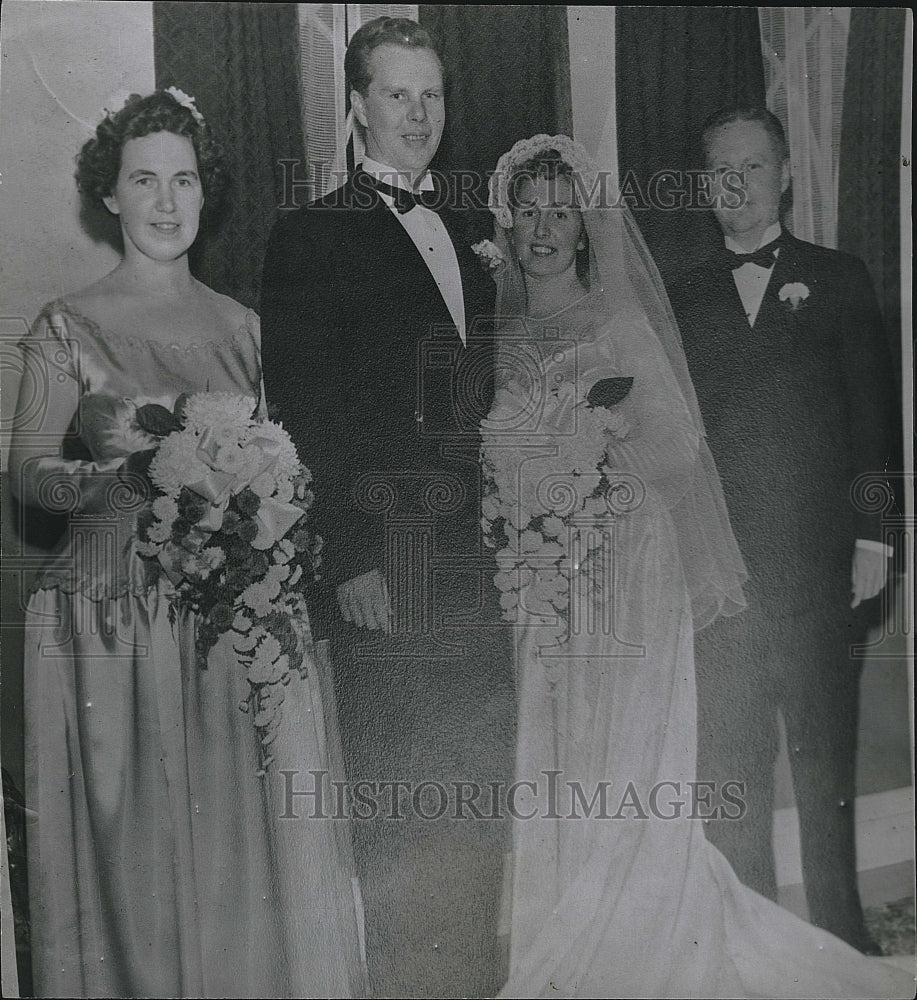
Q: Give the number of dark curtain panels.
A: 4